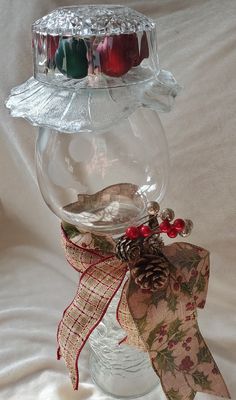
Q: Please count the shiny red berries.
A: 5